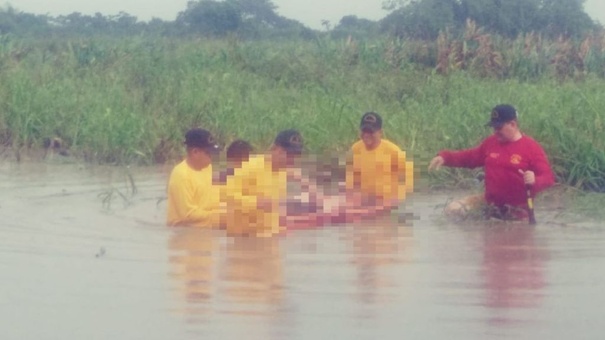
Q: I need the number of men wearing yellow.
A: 3